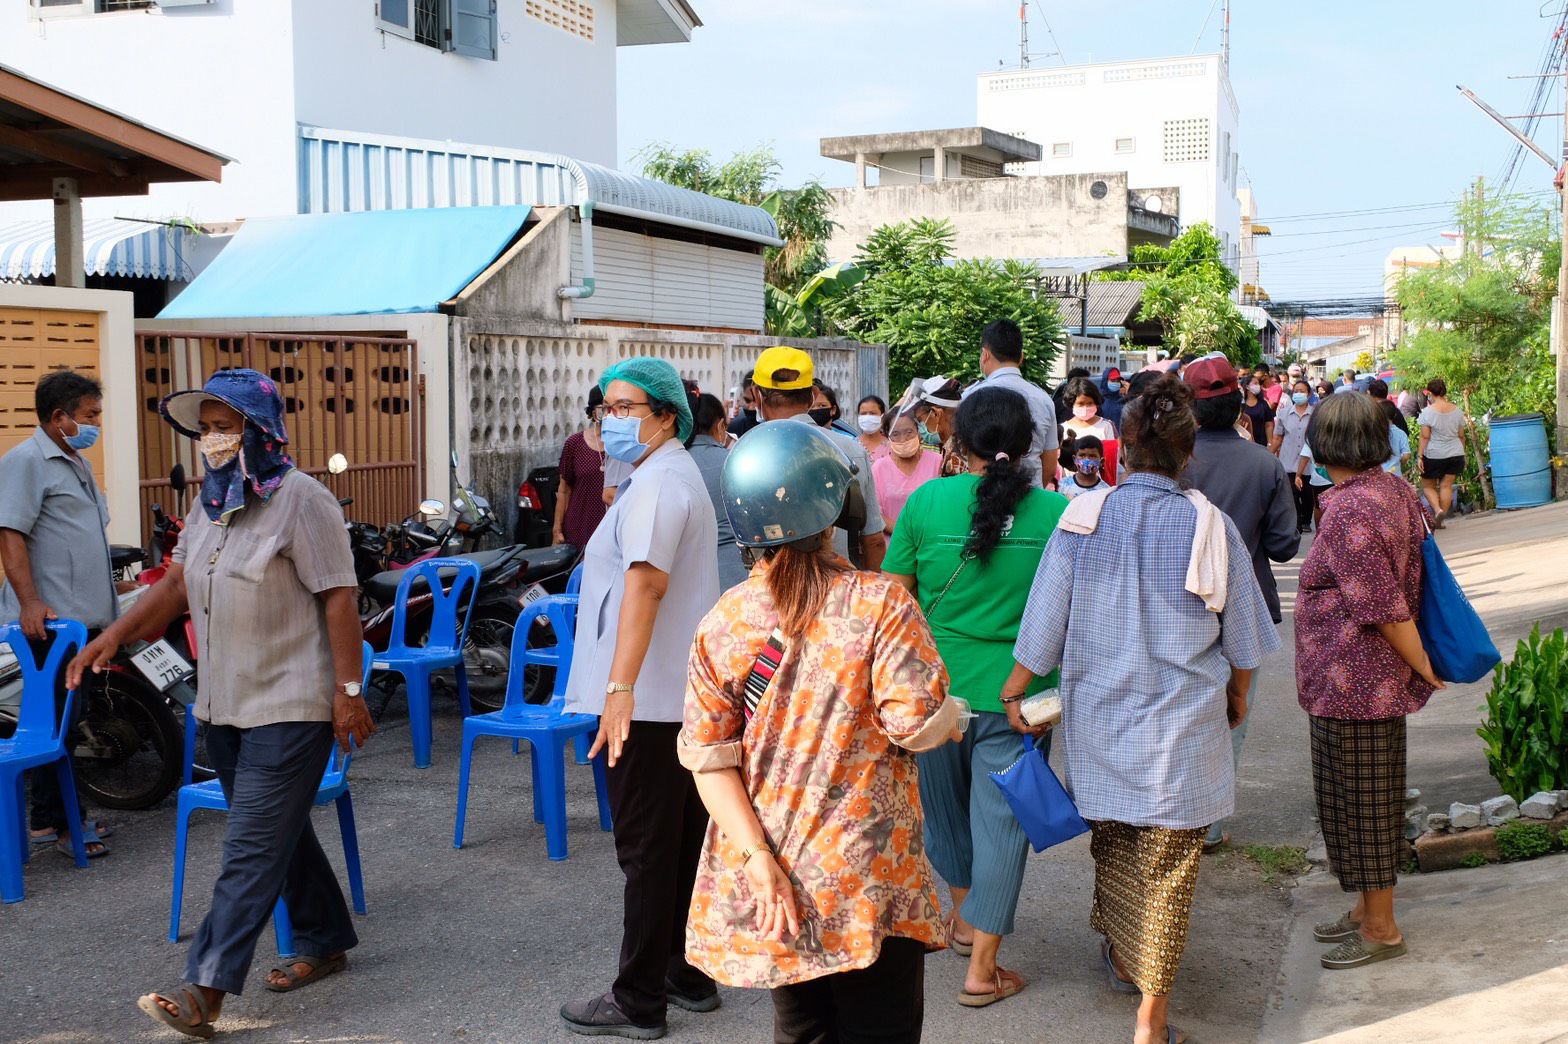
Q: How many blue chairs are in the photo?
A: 5